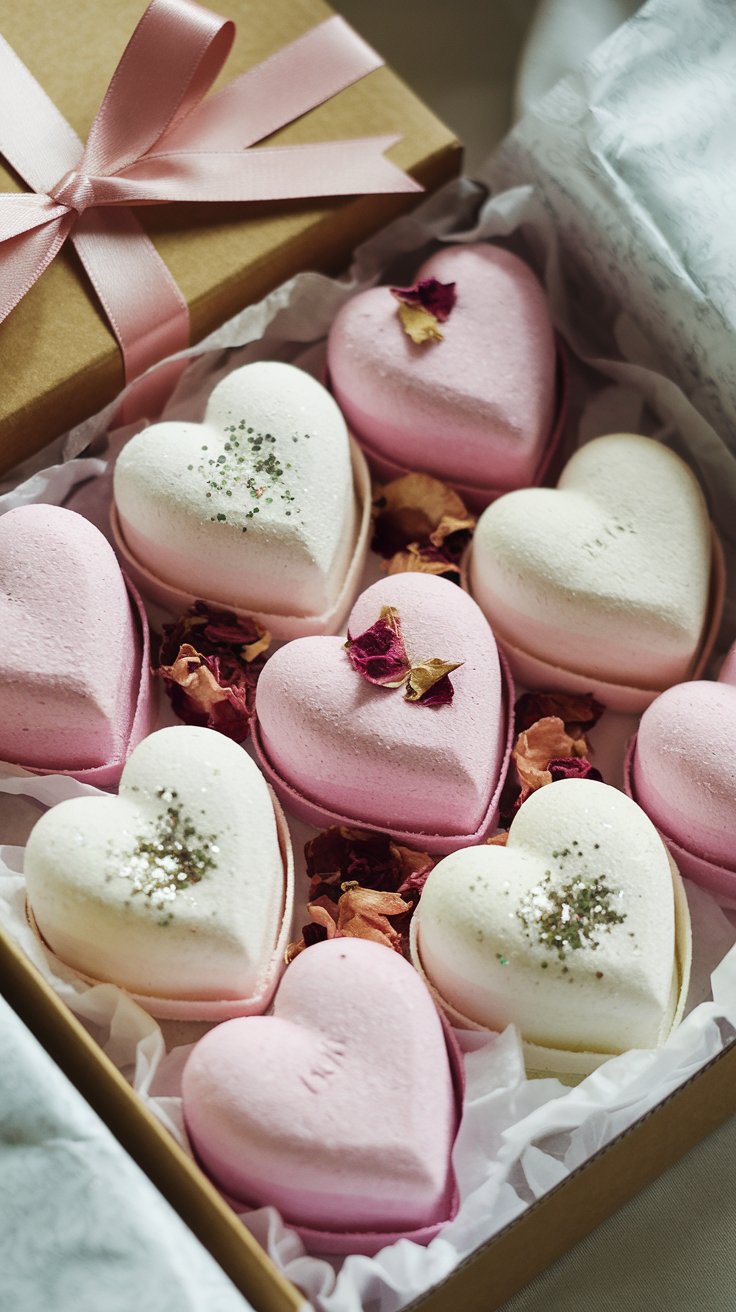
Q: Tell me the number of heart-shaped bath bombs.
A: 9